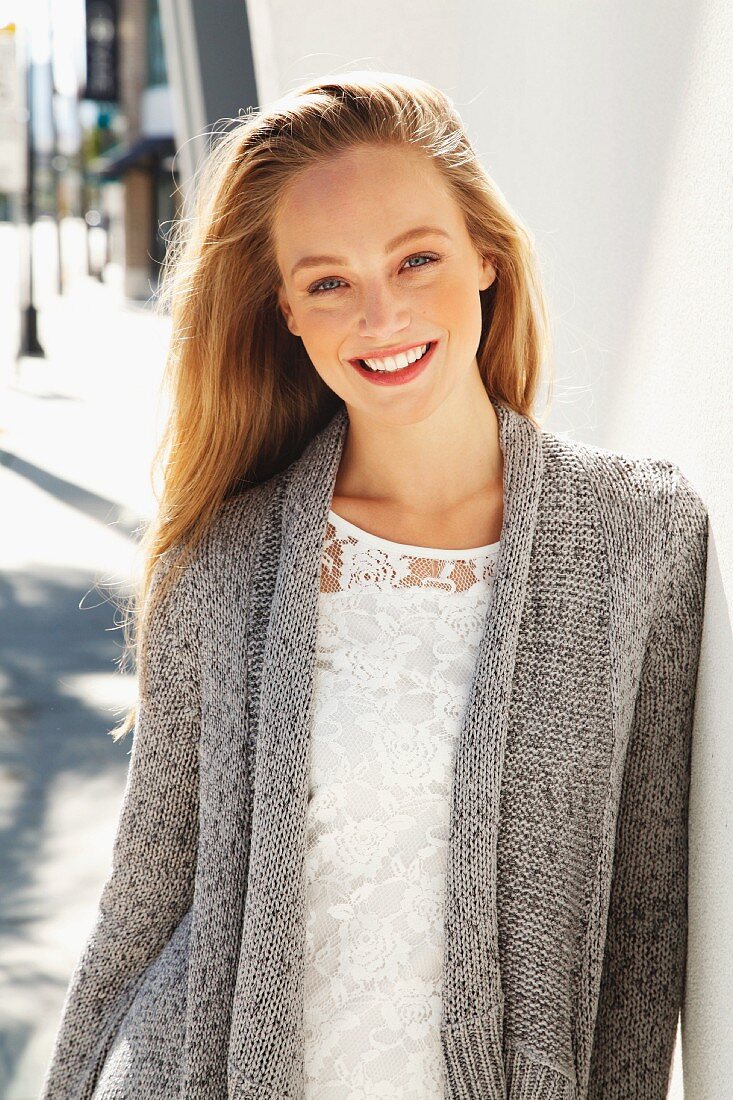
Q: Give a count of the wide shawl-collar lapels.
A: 2